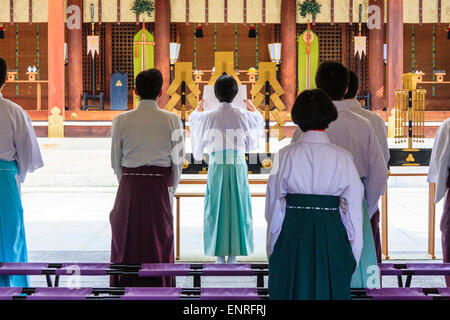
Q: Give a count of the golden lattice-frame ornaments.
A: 1